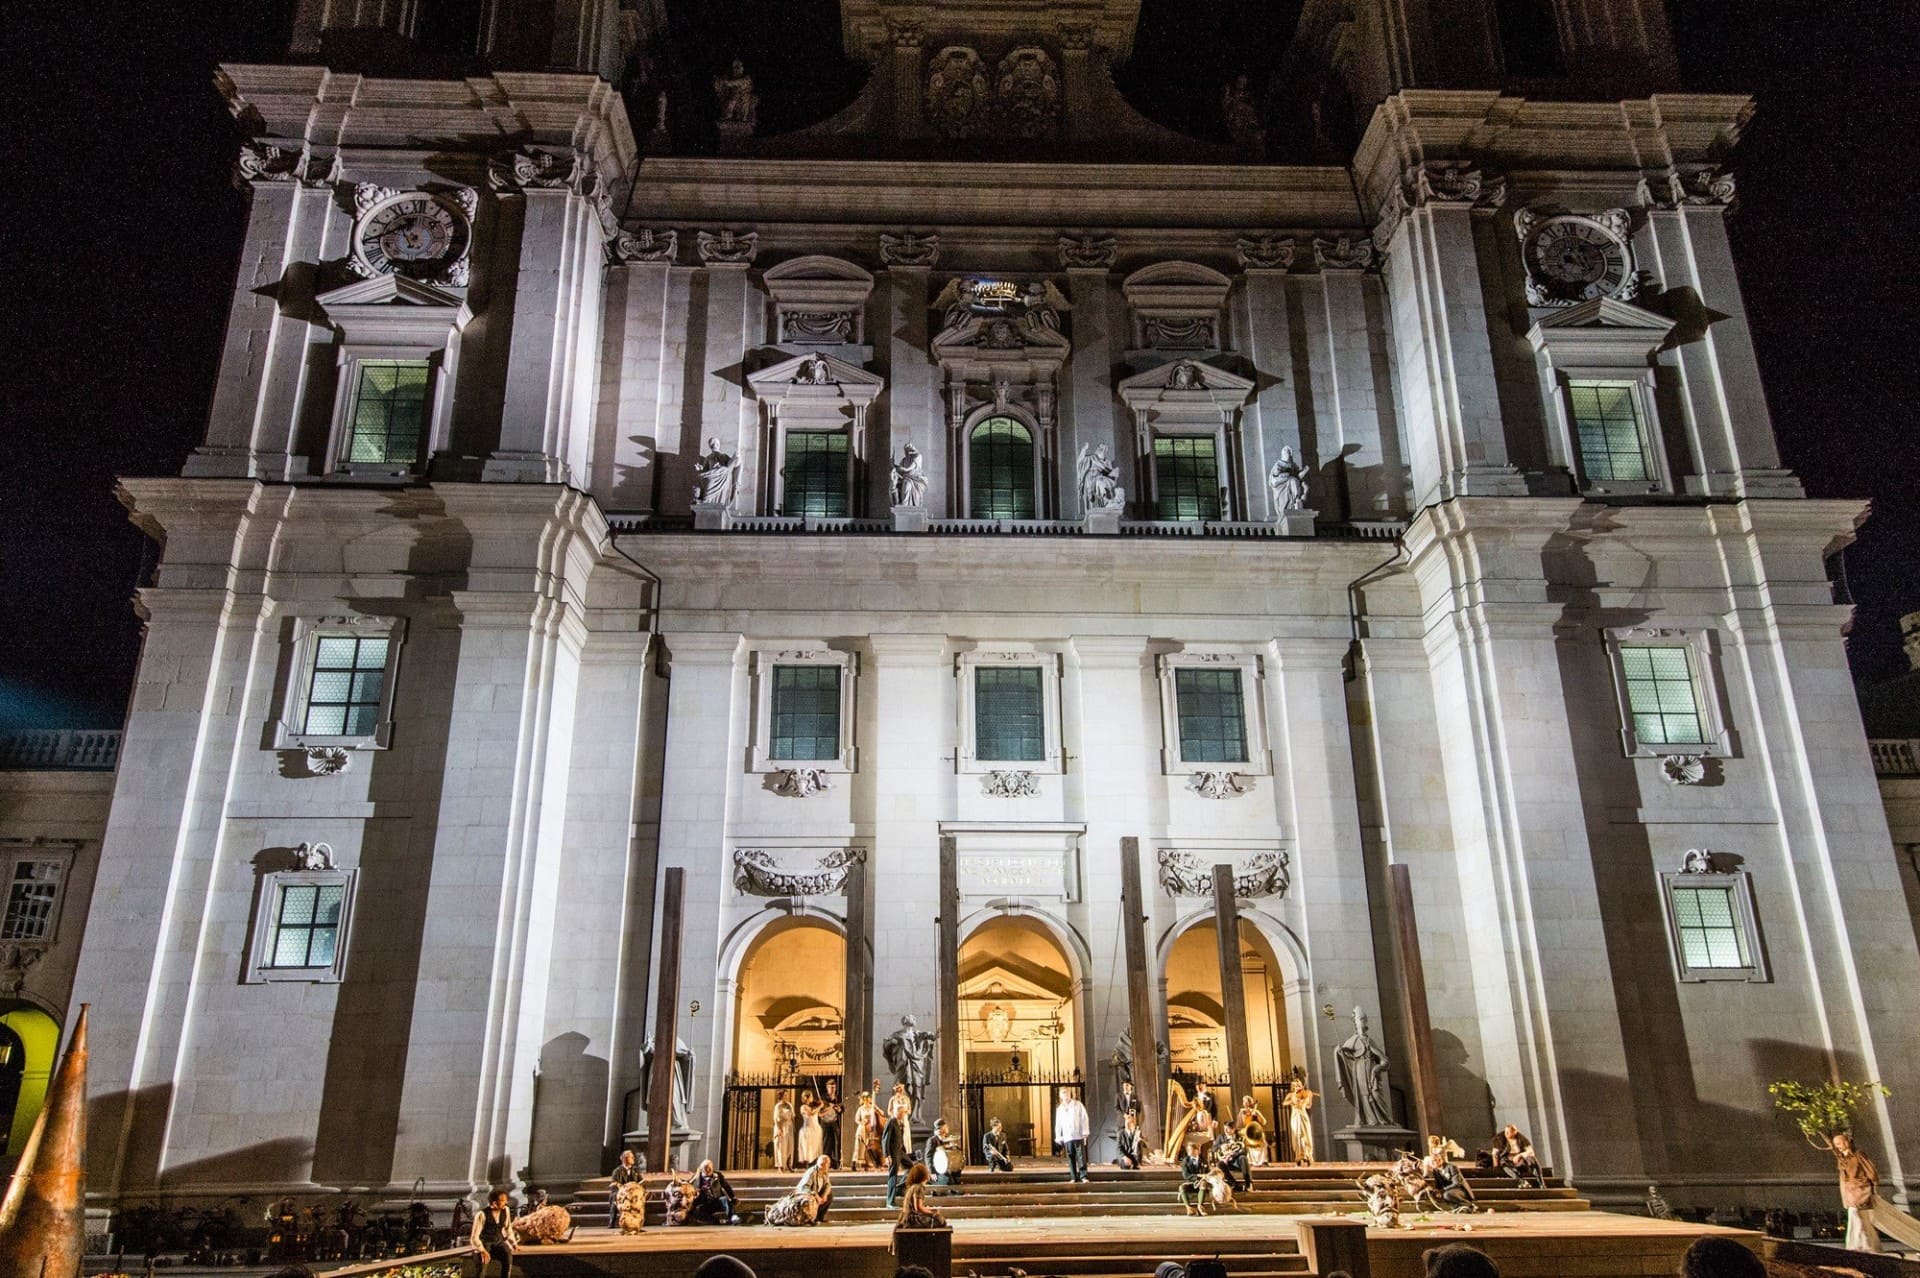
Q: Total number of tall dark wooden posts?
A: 6